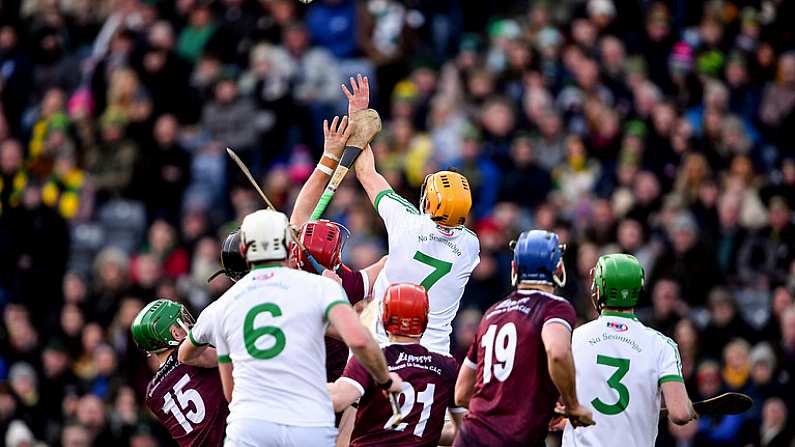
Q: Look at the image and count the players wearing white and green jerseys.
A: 3